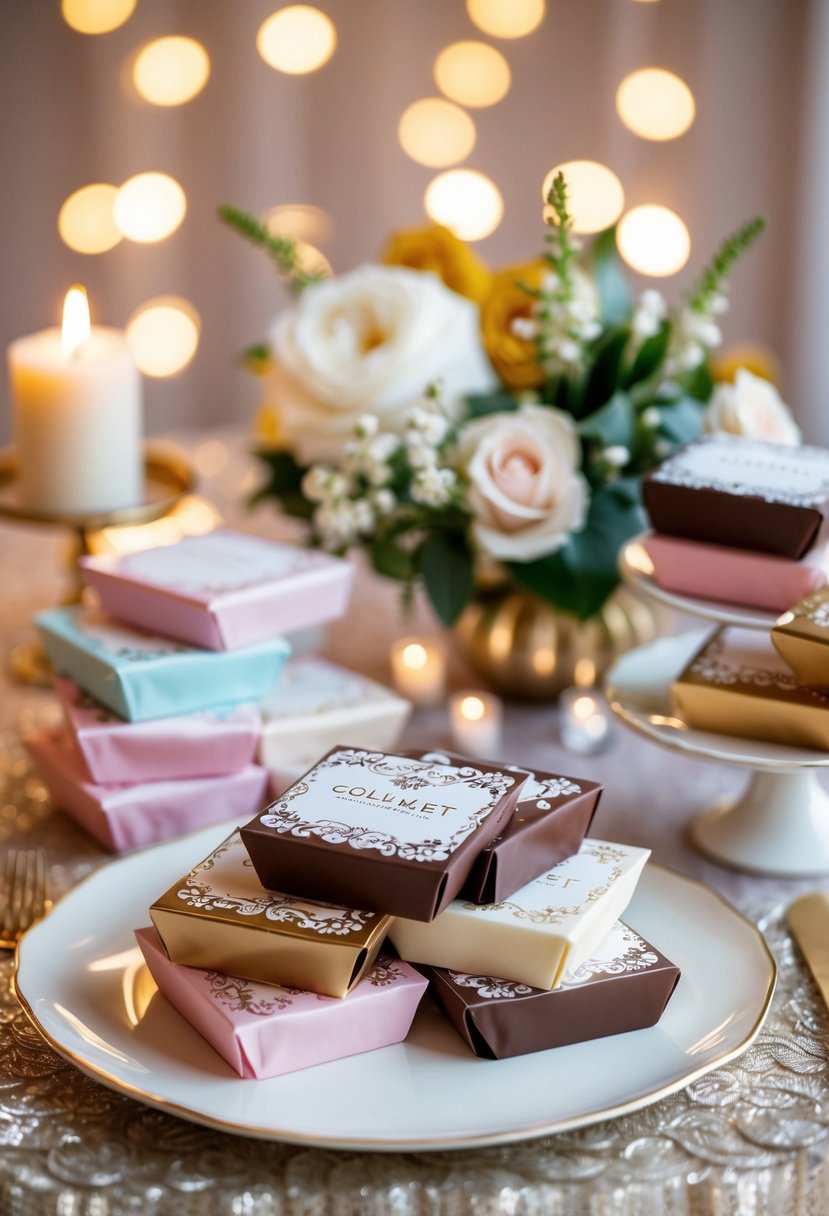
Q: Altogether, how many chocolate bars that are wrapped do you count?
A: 15